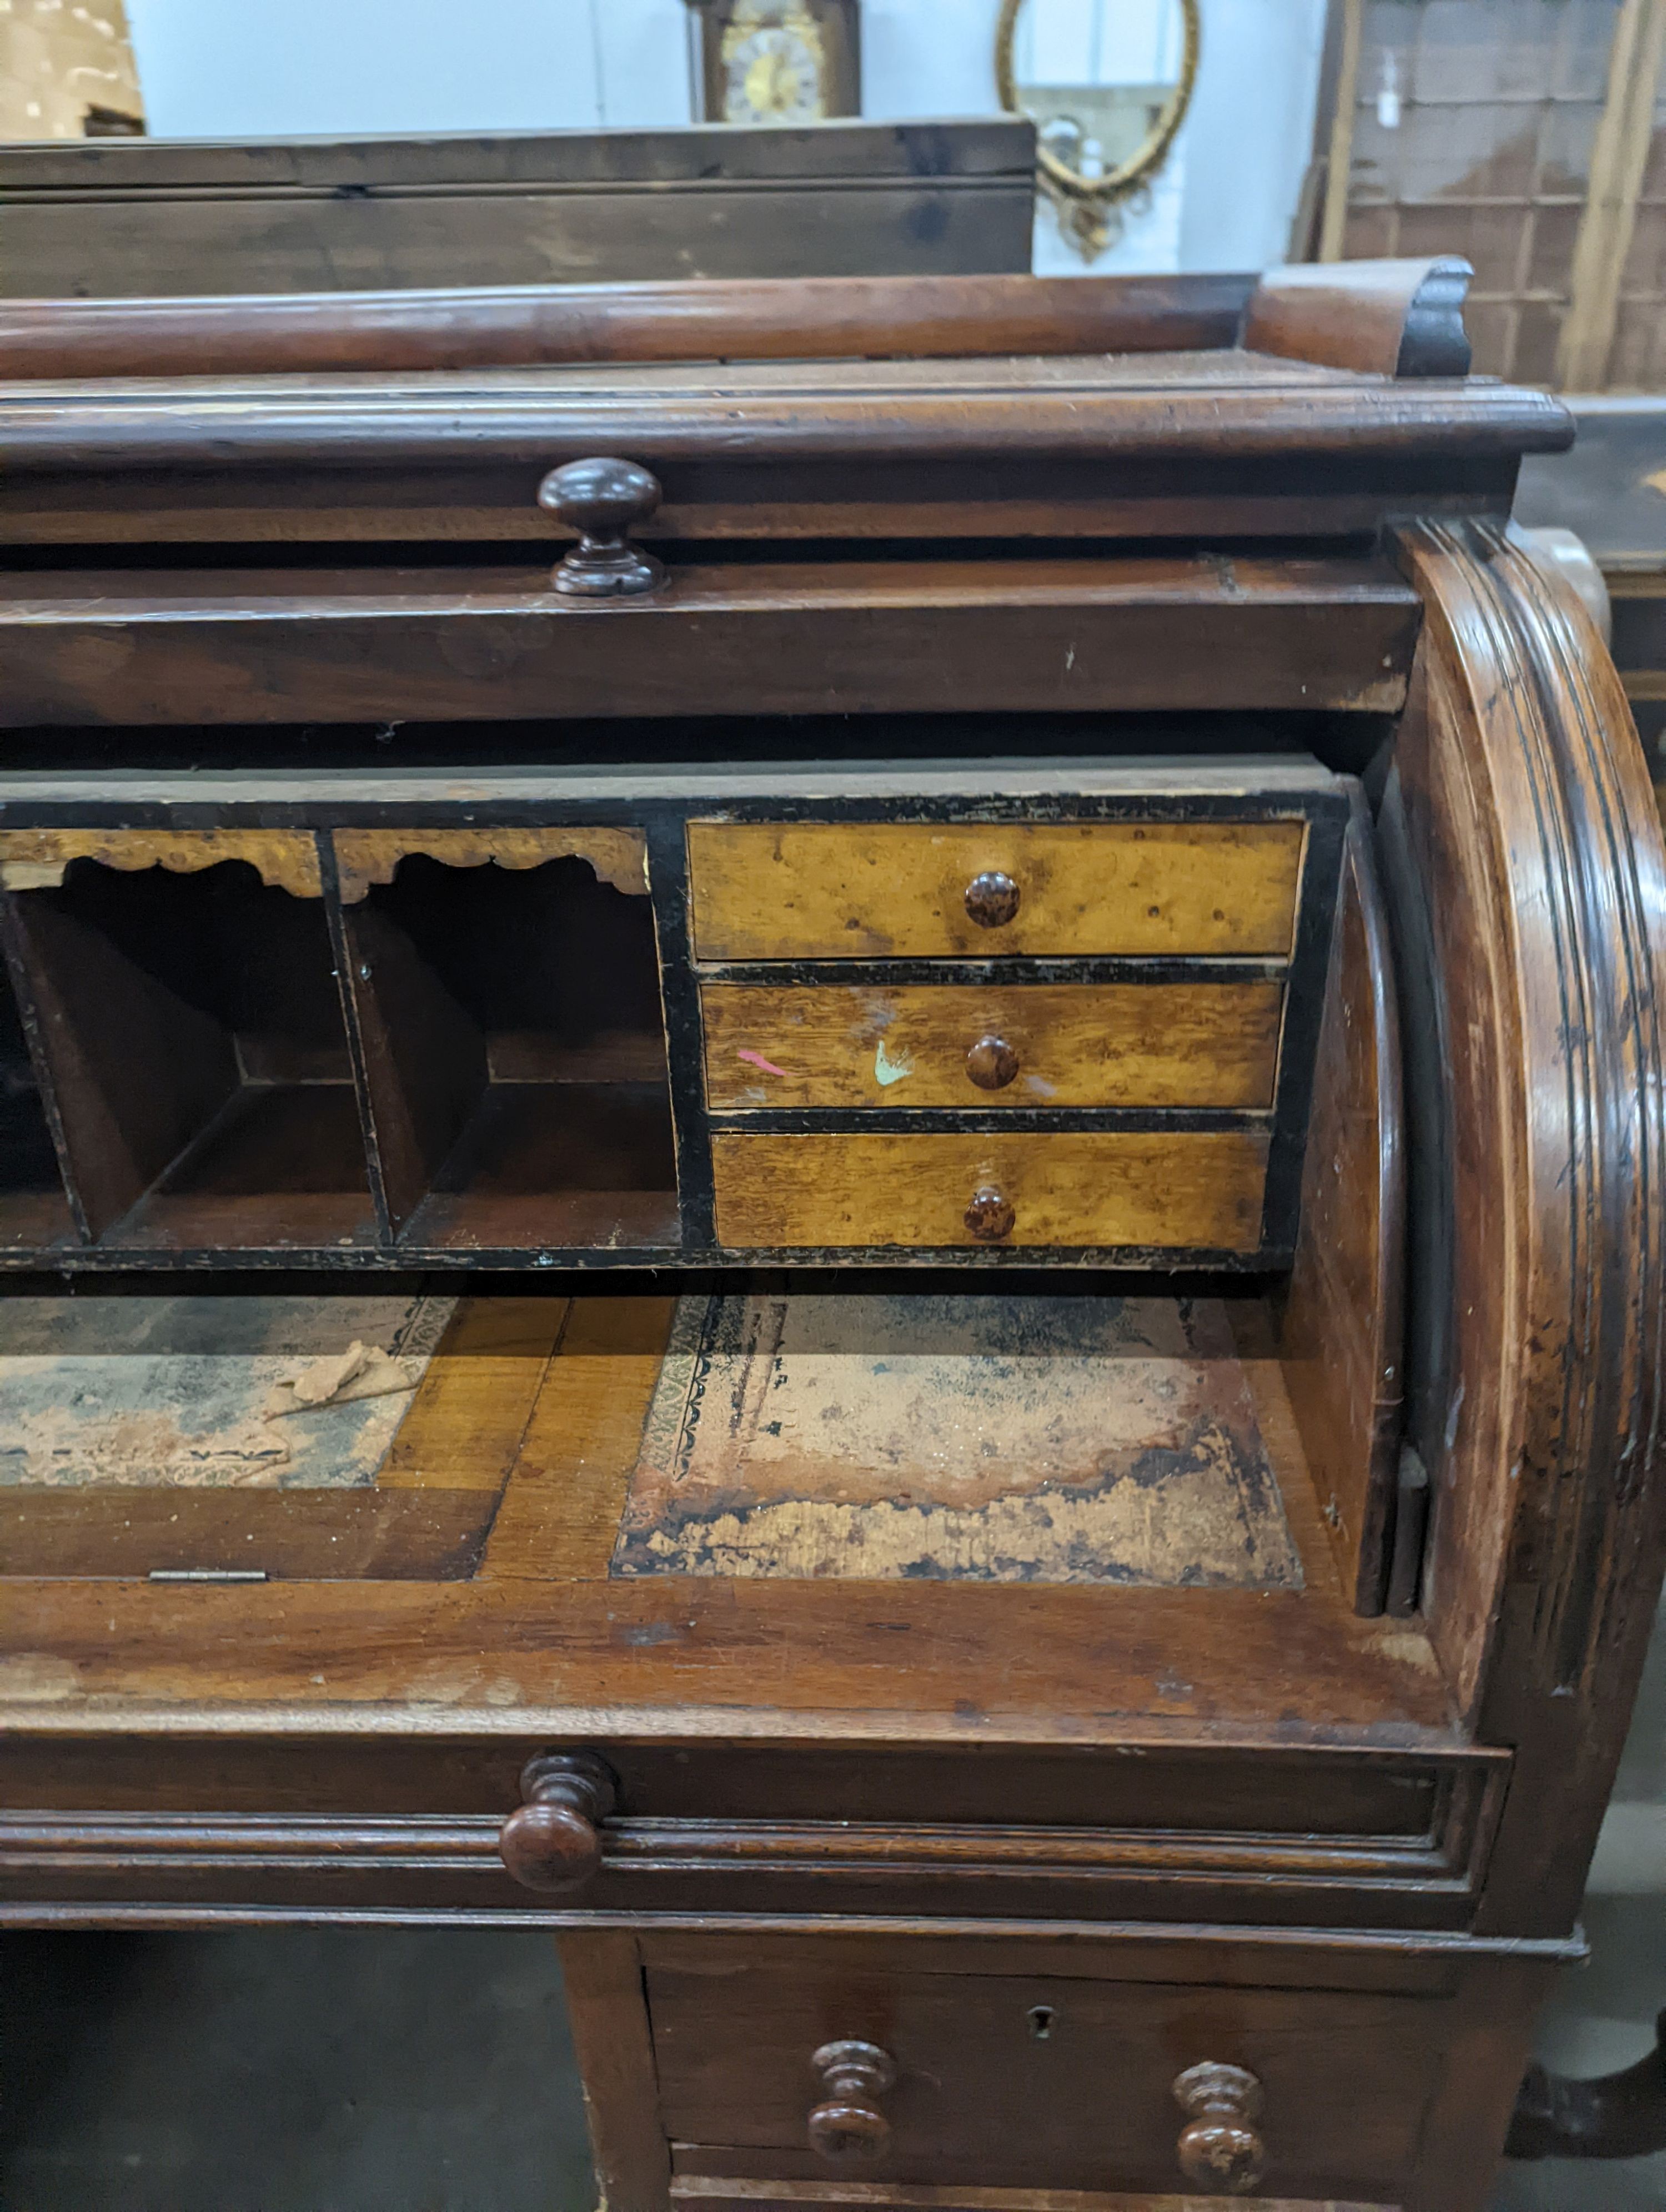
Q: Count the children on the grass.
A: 0